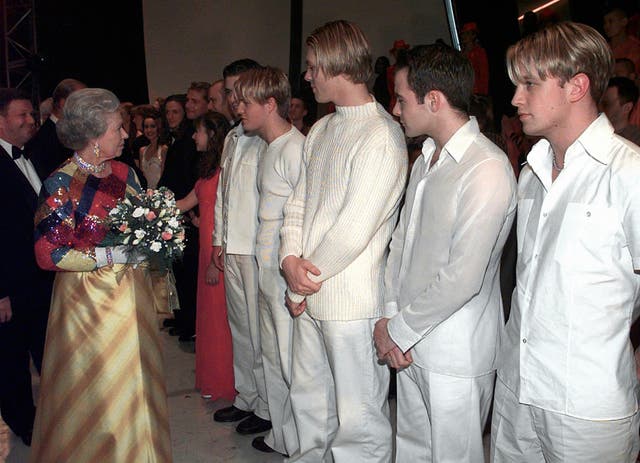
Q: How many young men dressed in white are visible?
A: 5